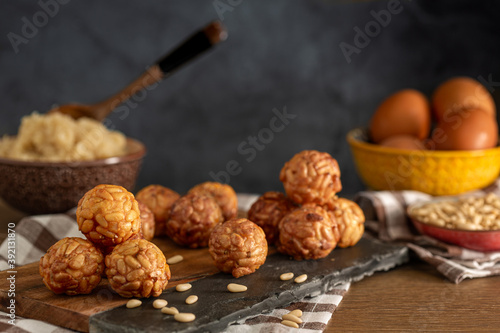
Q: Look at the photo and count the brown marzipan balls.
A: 12